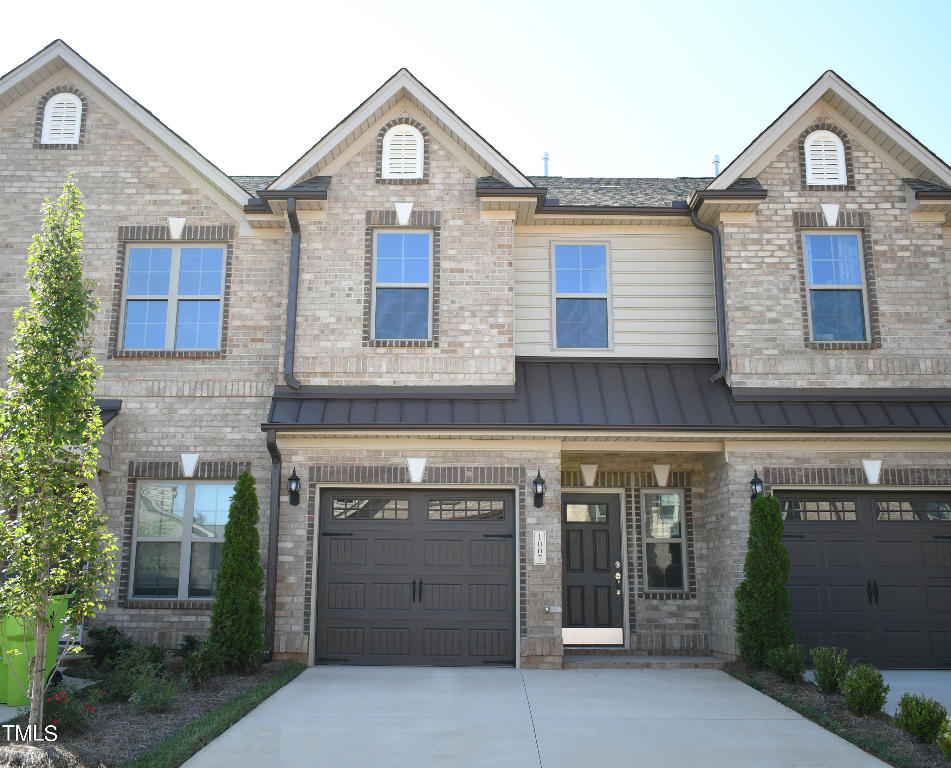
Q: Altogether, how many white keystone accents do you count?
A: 8